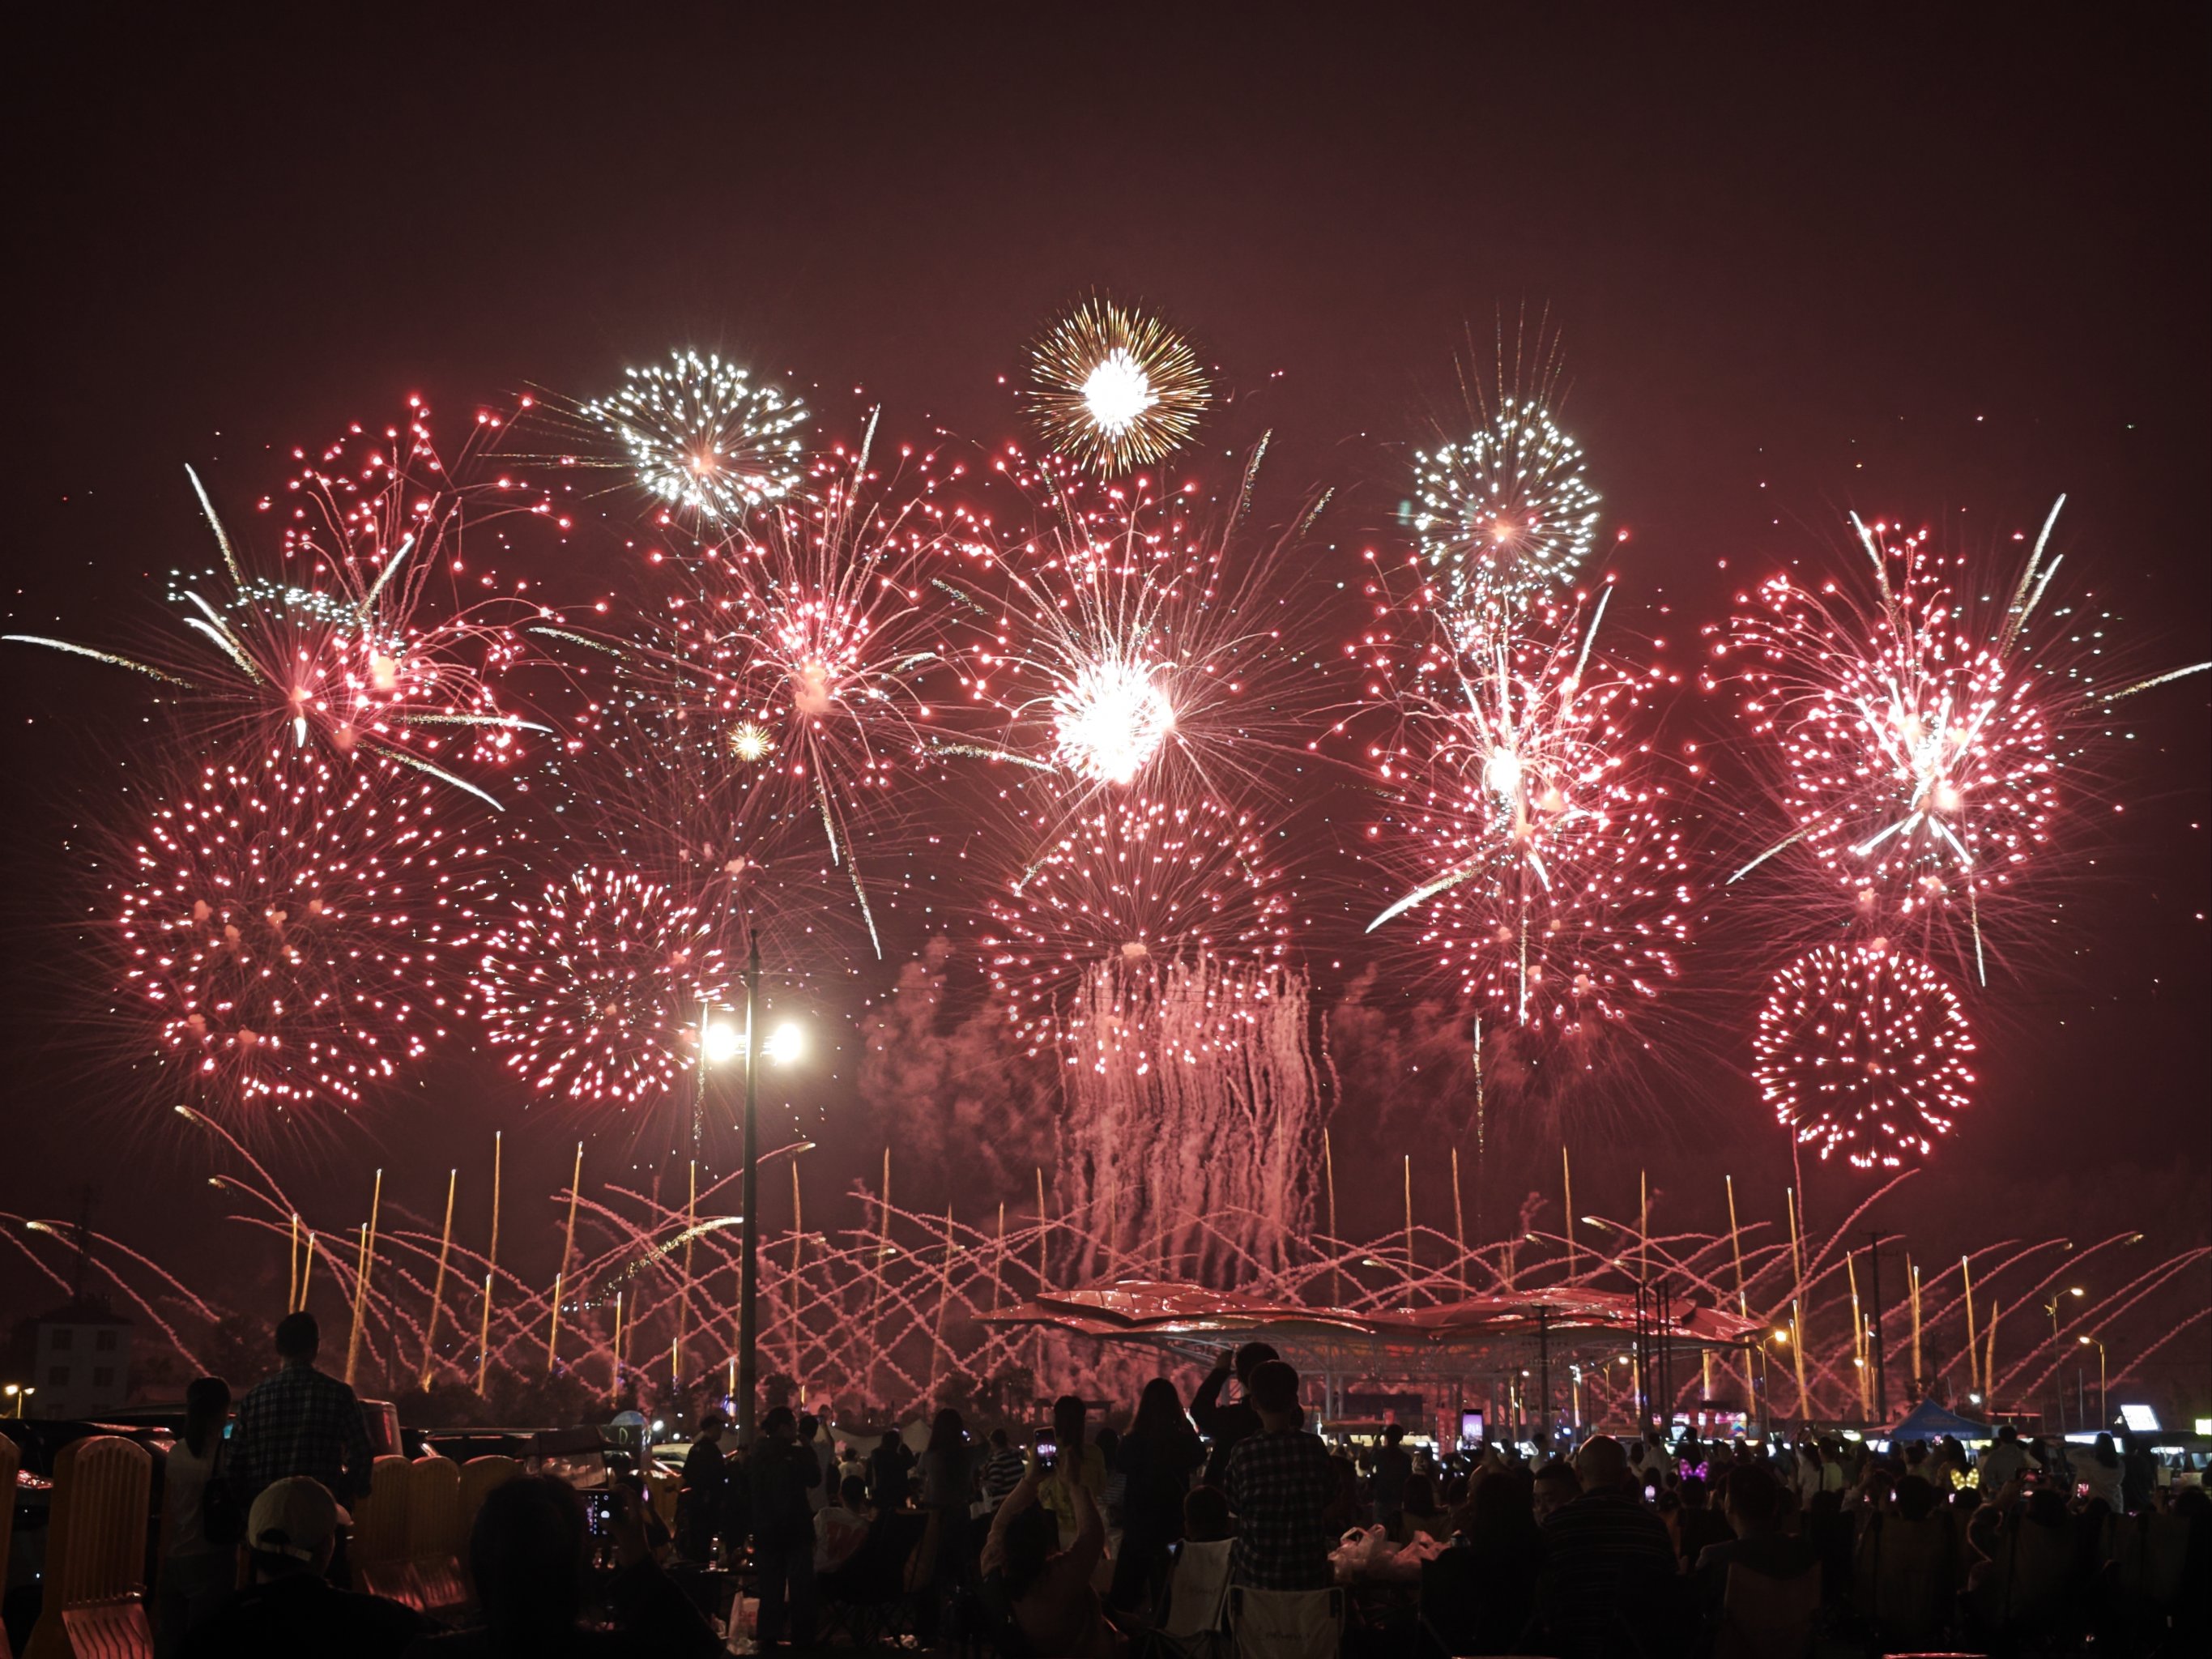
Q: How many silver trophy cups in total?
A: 0